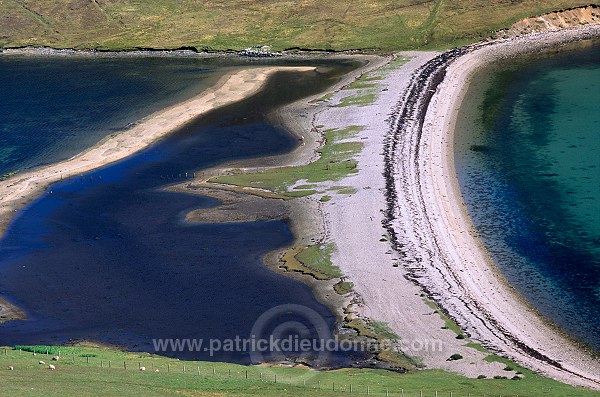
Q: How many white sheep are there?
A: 7